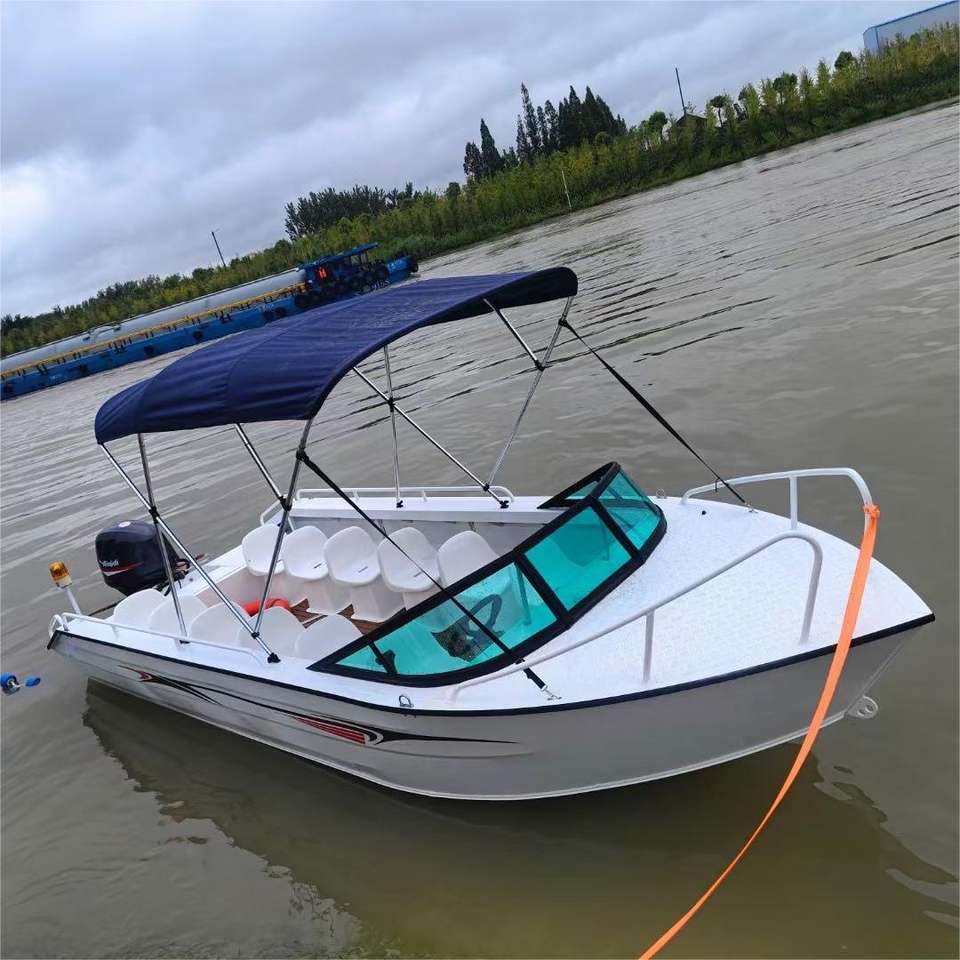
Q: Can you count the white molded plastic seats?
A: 10